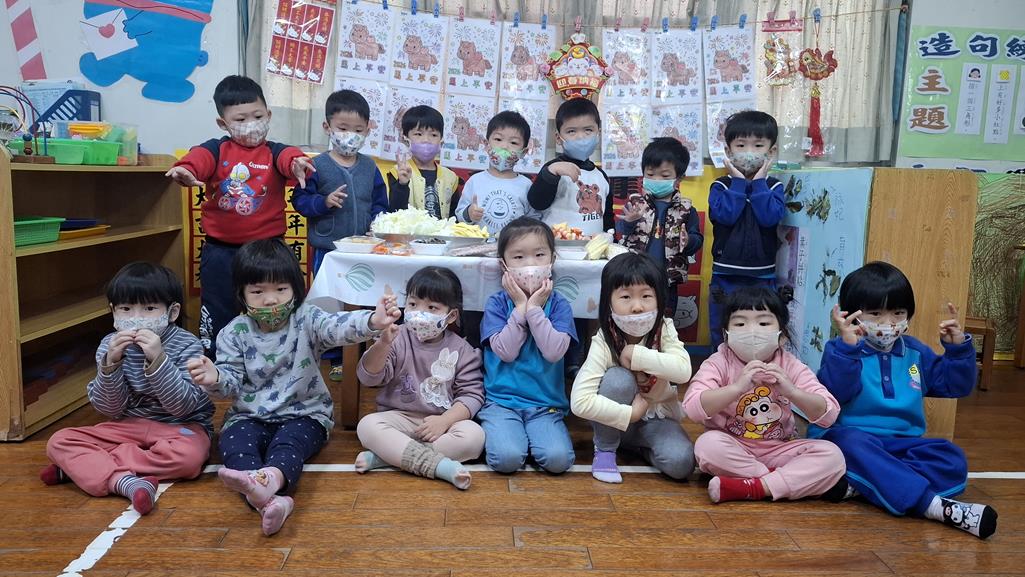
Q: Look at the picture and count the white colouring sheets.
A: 14